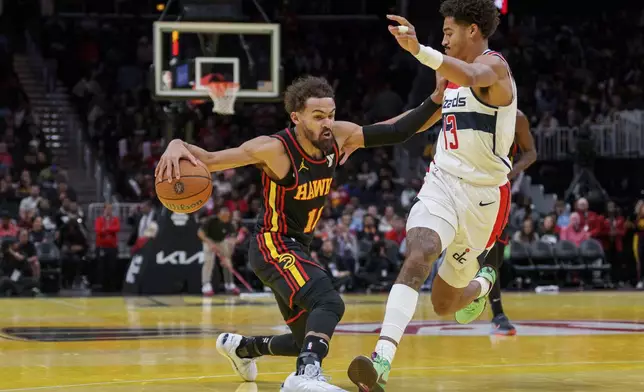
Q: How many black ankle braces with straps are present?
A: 2